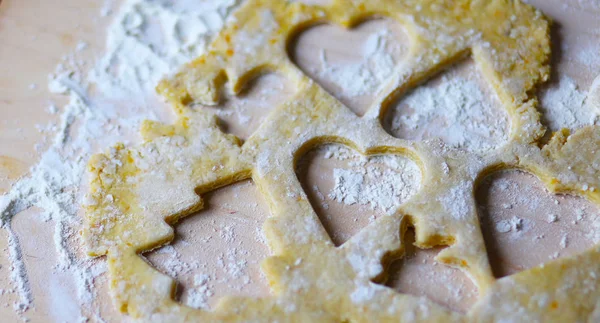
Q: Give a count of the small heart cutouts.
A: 4